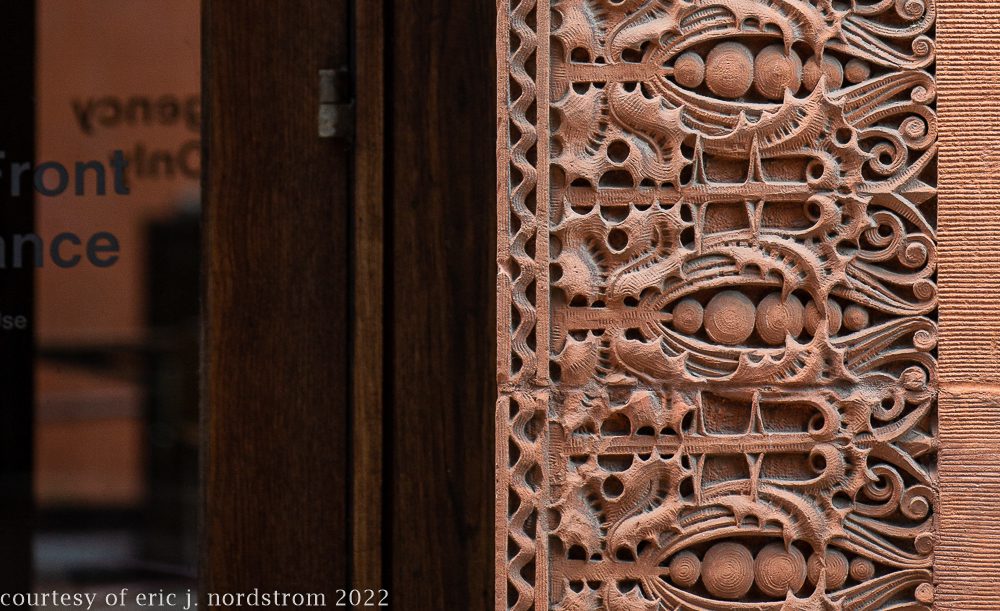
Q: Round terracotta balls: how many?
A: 15